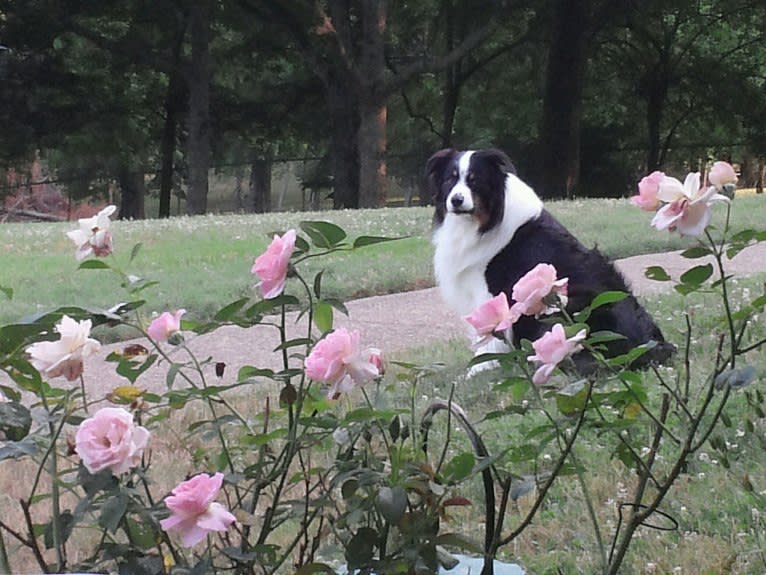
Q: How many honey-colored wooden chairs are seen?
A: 0